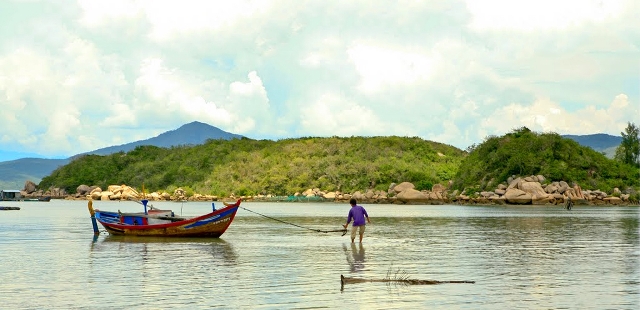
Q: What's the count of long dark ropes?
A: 1